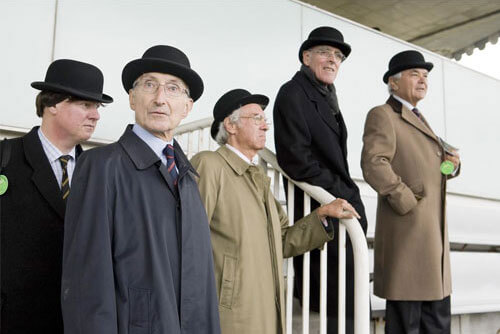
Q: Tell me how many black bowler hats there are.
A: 5